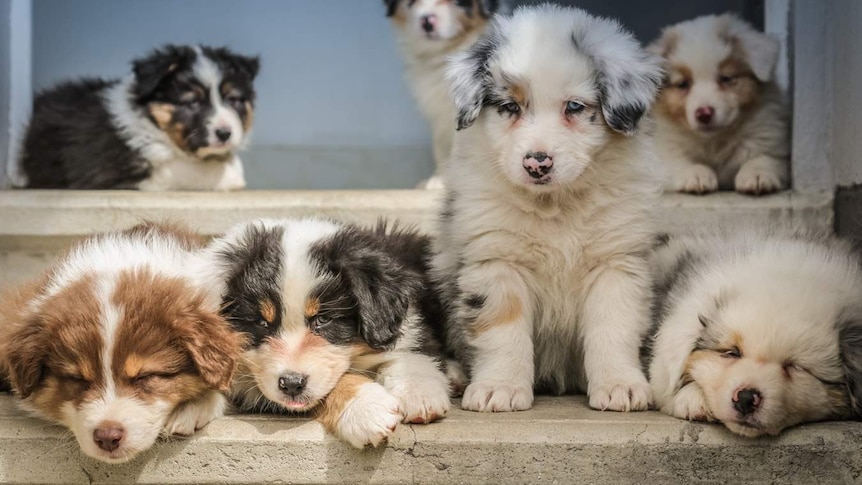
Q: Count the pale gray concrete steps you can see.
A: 2